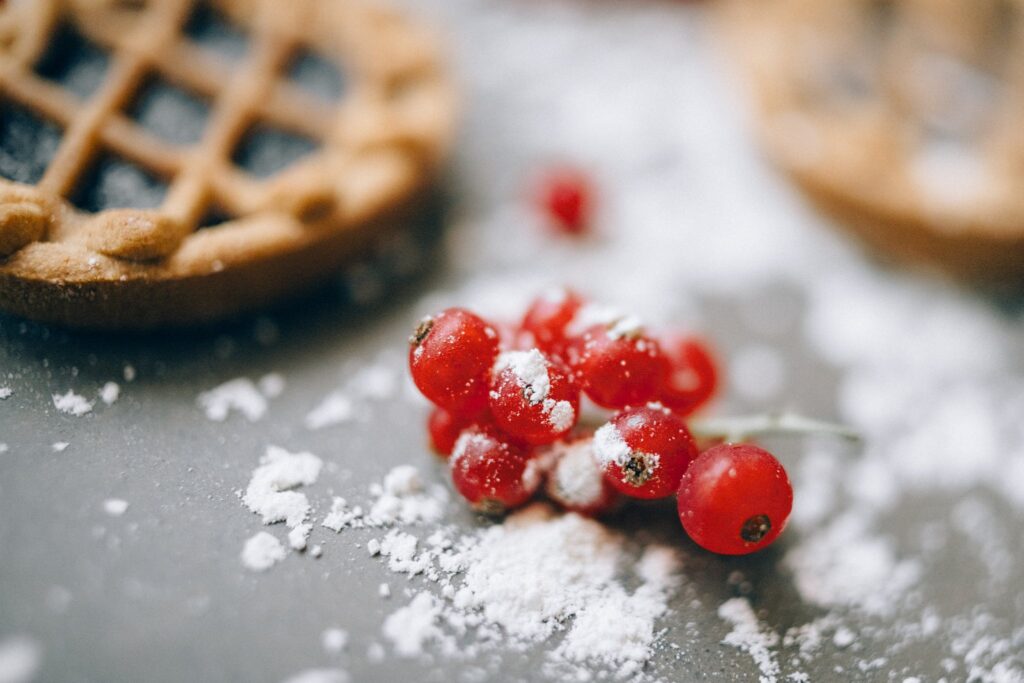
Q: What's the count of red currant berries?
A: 11